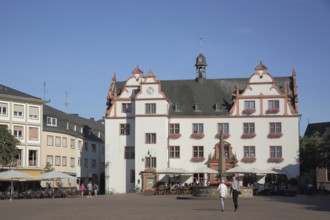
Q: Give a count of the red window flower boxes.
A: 10